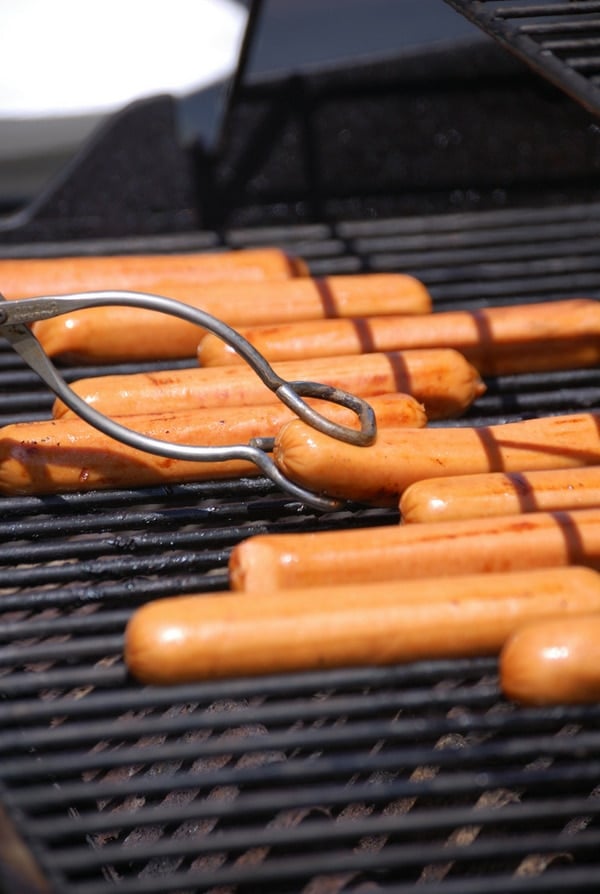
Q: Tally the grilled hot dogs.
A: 10